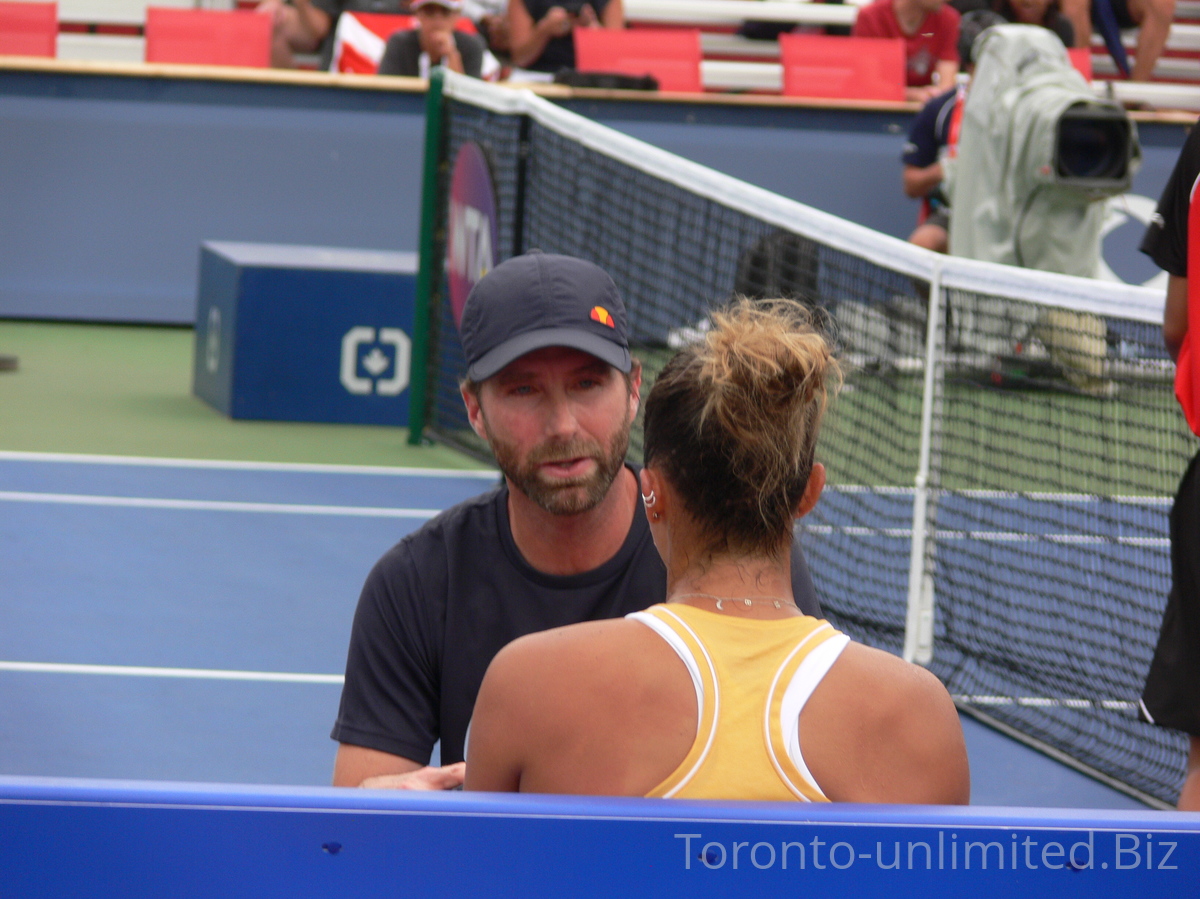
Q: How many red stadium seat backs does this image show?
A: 5